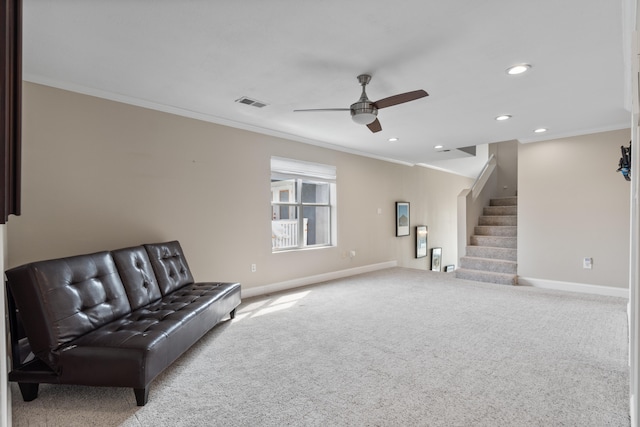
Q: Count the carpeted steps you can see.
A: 8